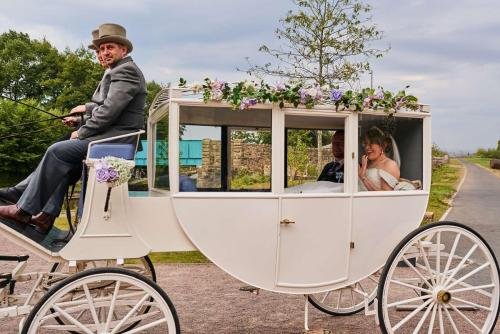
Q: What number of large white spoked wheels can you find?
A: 4